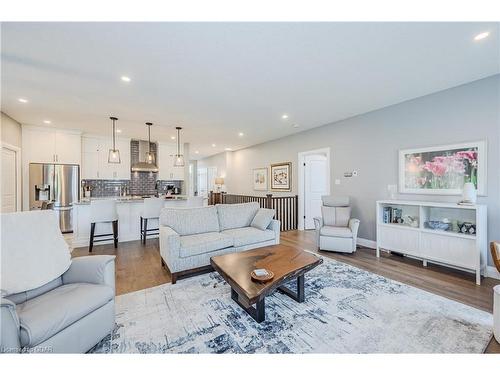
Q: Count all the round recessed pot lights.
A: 10